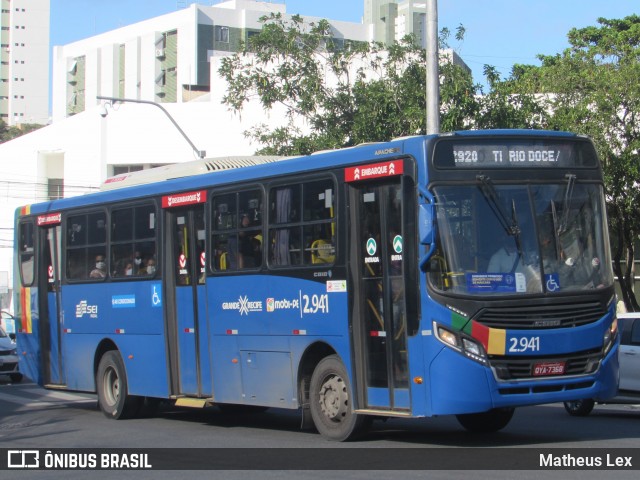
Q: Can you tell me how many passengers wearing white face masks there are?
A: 4